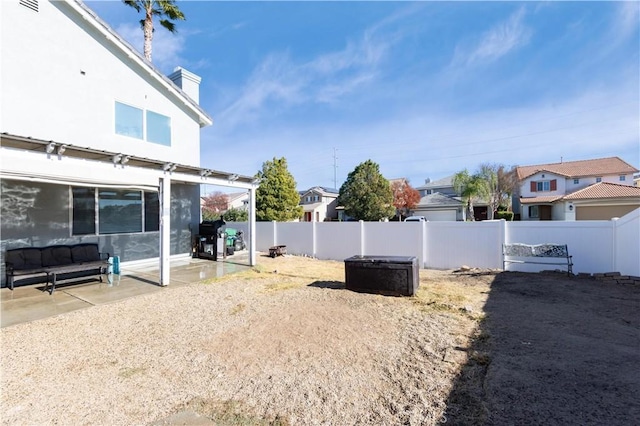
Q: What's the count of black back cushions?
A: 3